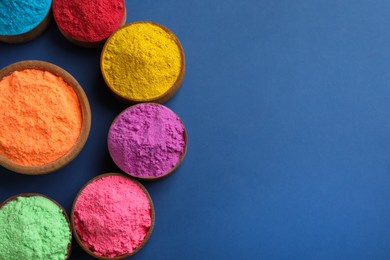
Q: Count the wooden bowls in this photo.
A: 7